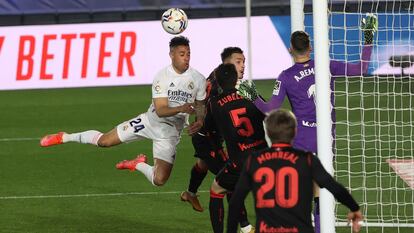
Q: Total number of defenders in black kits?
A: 3